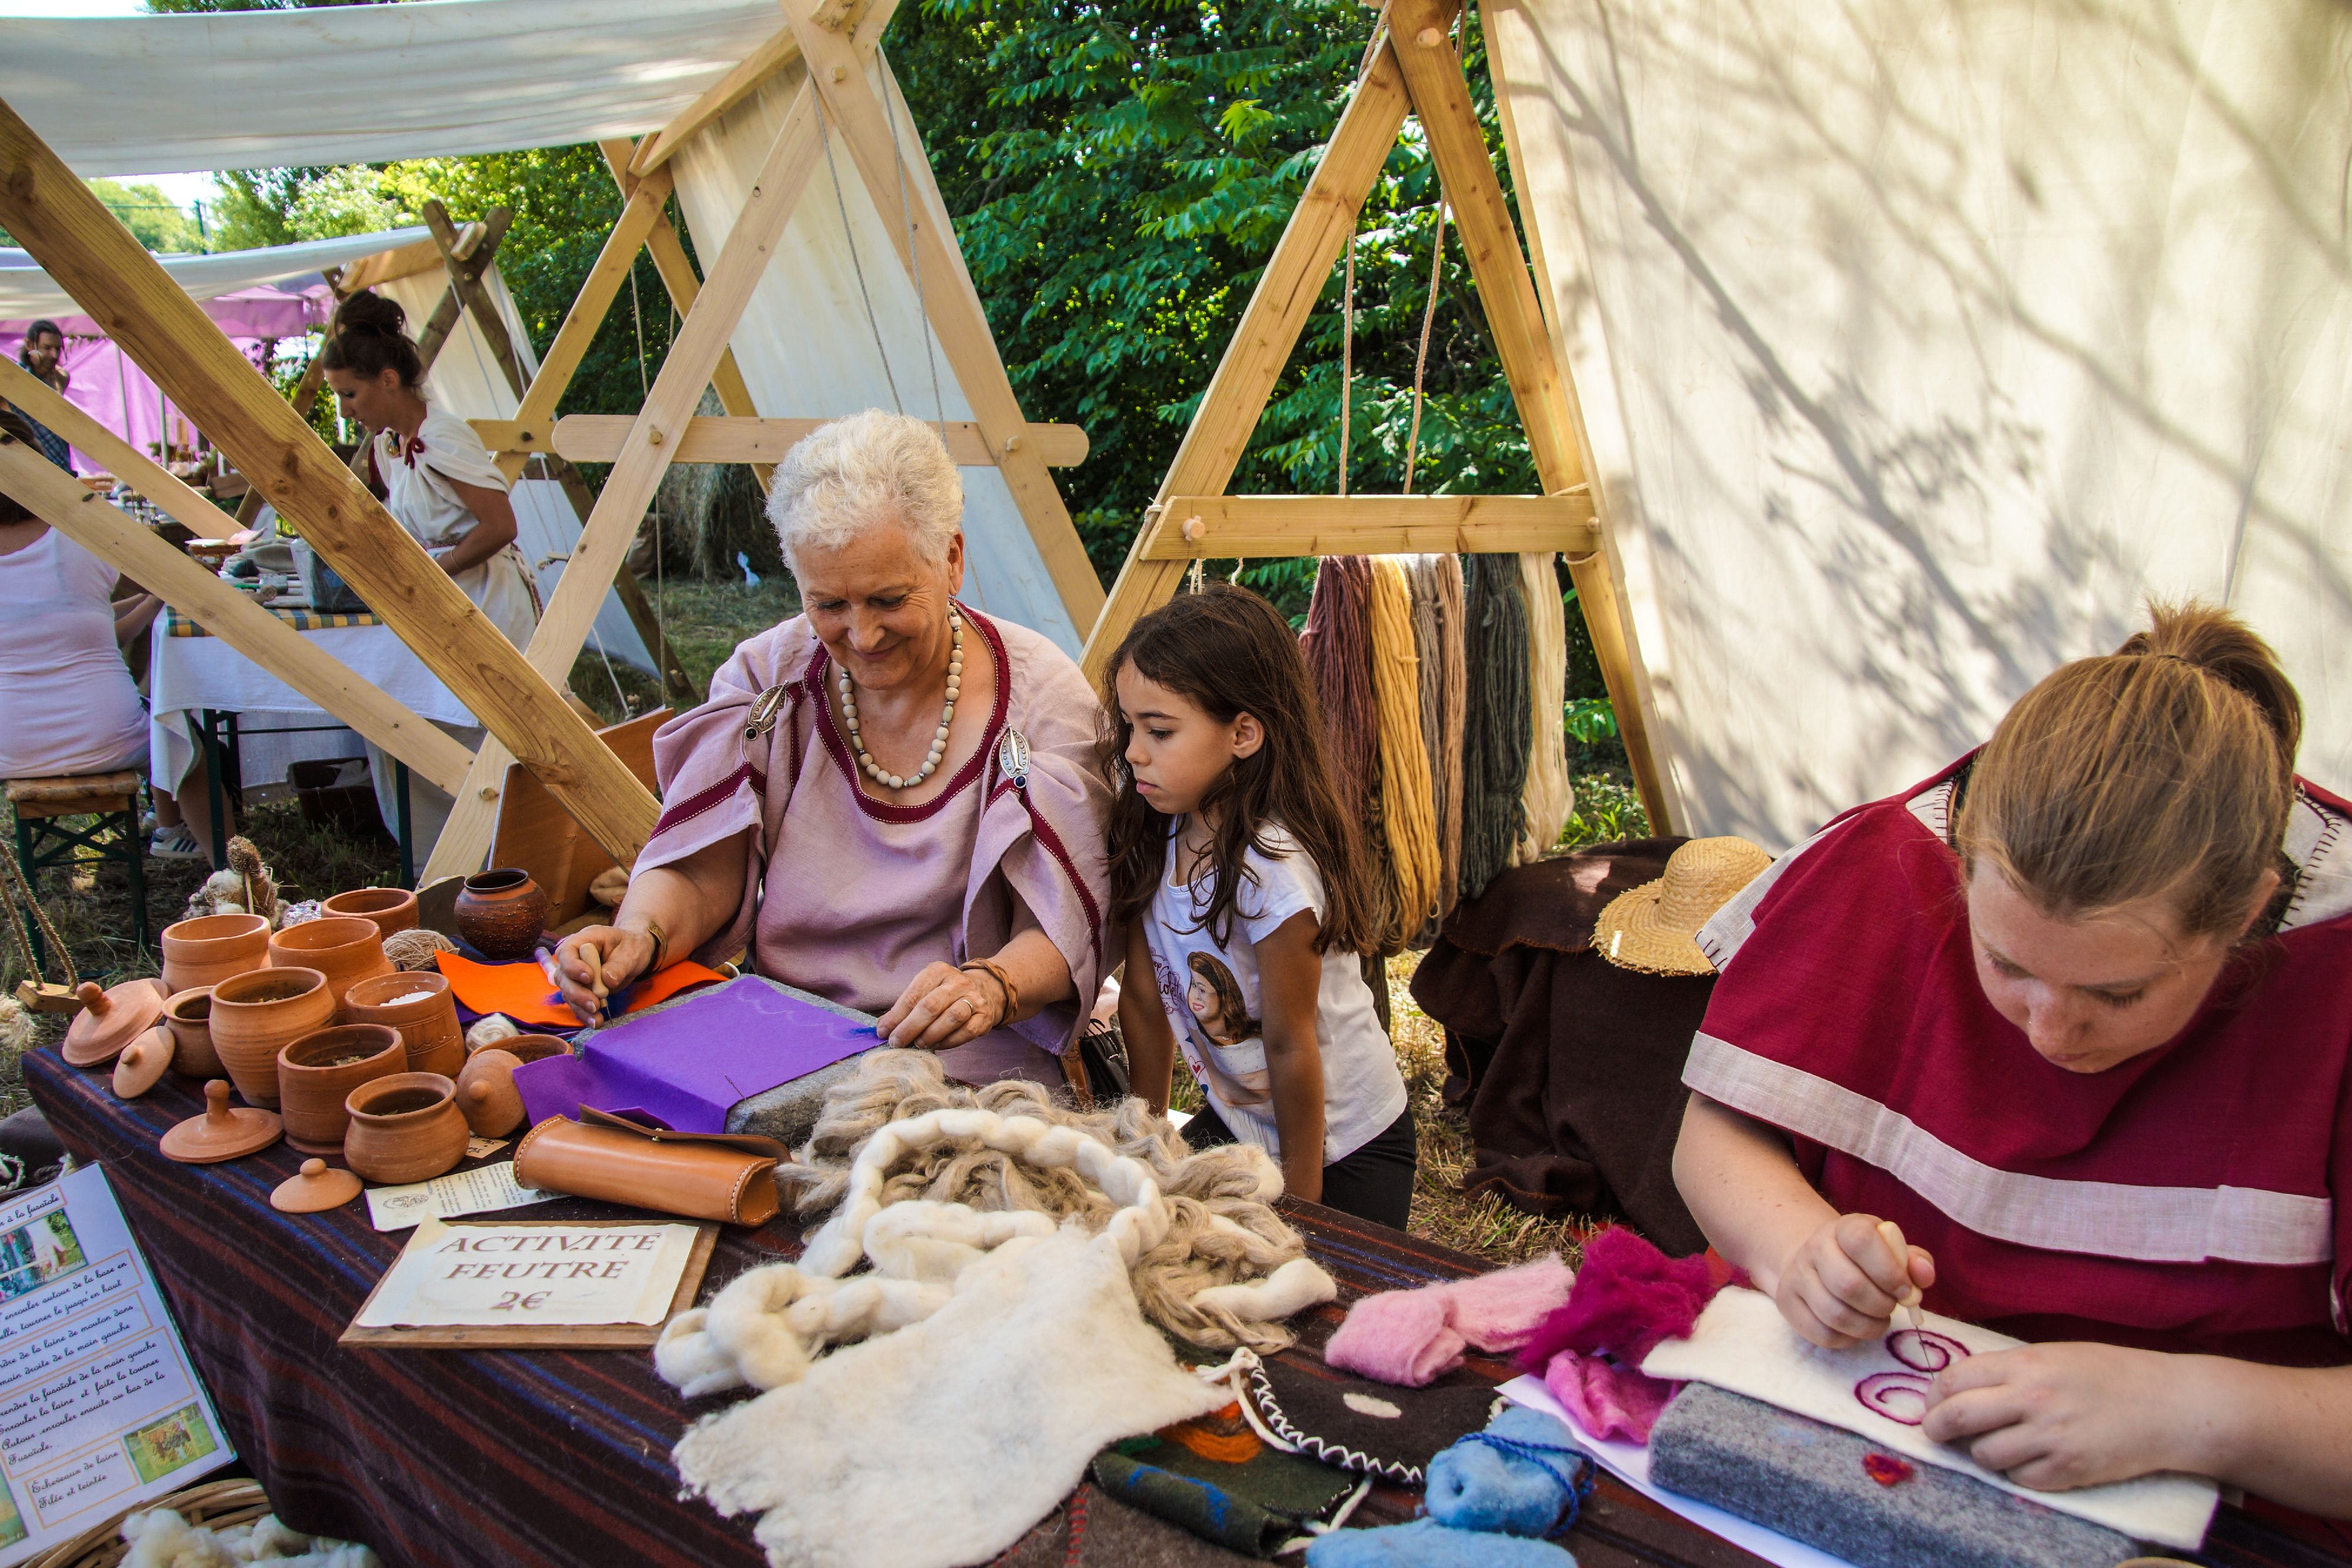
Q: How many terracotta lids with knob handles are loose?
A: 5